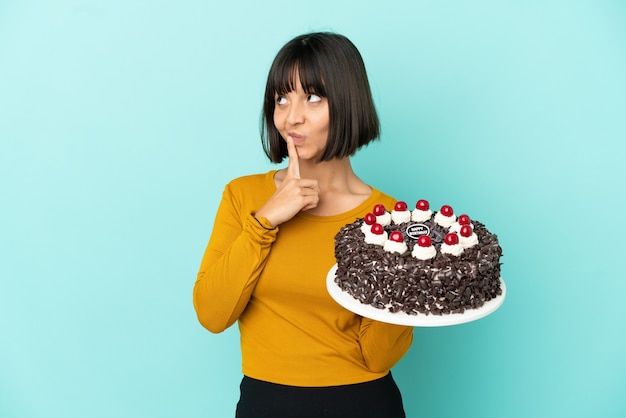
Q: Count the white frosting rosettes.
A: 11